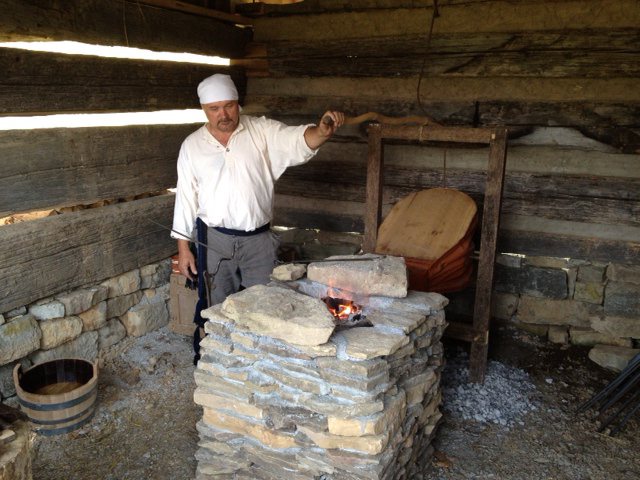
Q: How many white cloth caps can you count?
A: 1